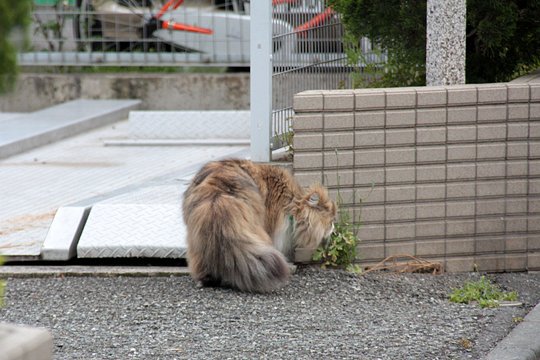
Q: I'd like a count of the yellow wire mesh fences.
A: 0